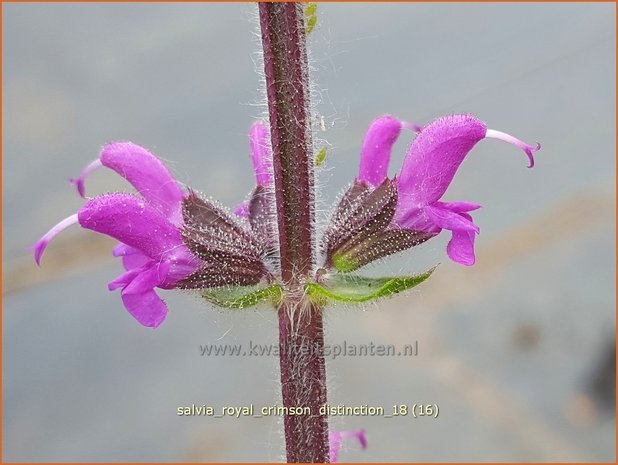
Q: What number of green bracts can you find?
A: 2